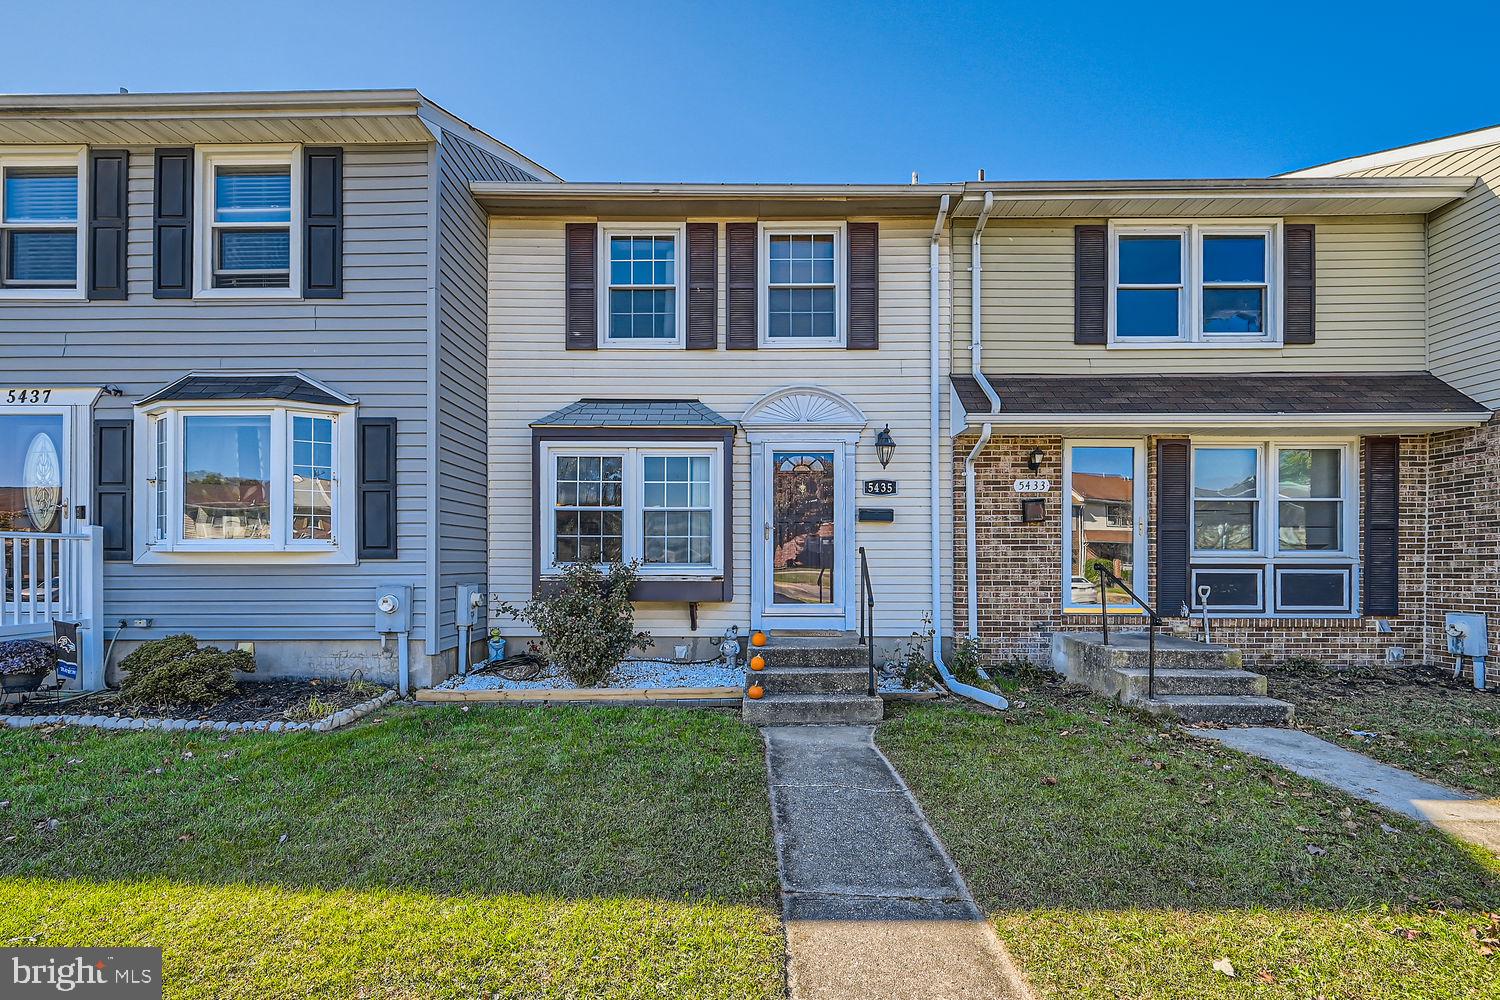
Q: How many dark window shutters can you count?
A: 13